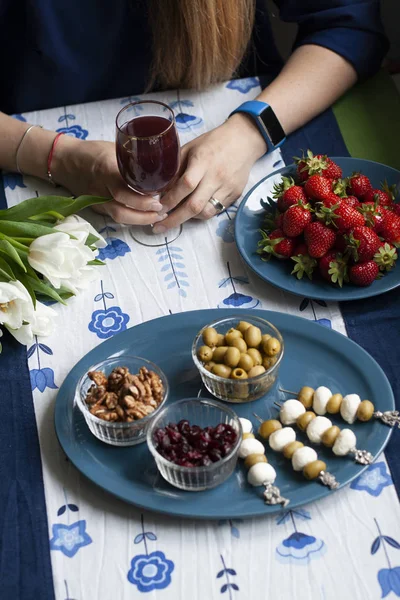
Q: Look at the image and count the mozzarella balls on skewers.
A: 10